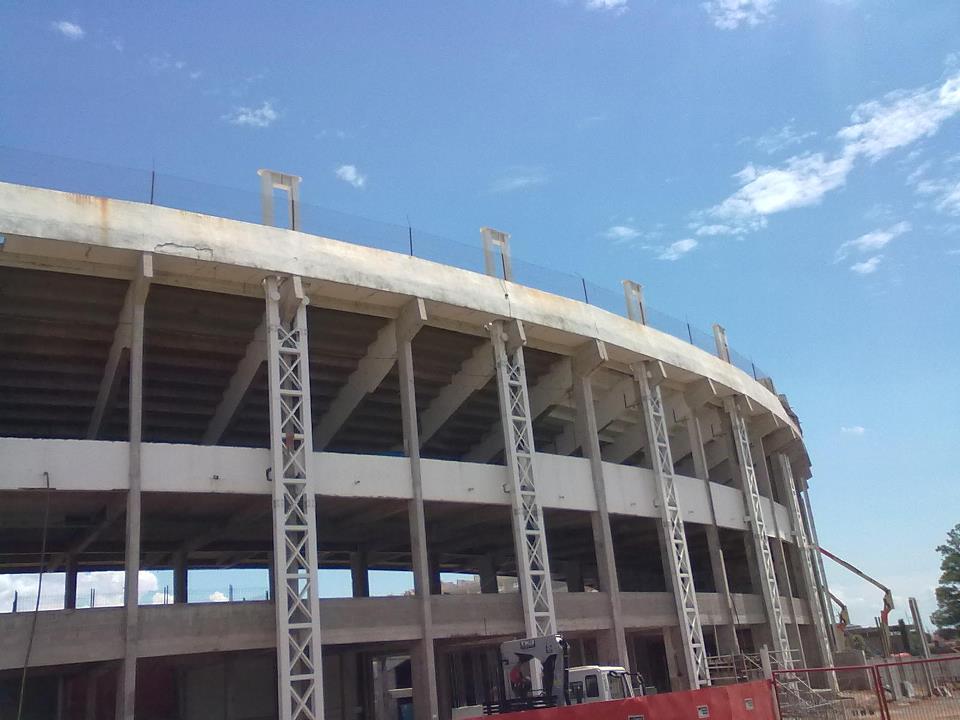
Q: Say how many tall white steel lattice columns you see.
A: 5